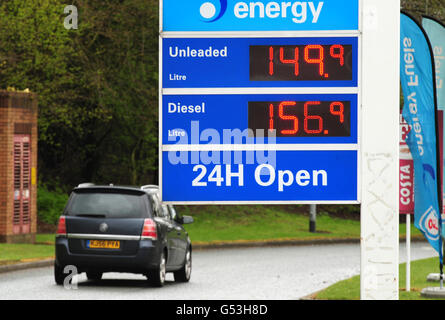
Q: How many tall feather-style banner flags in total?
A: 2